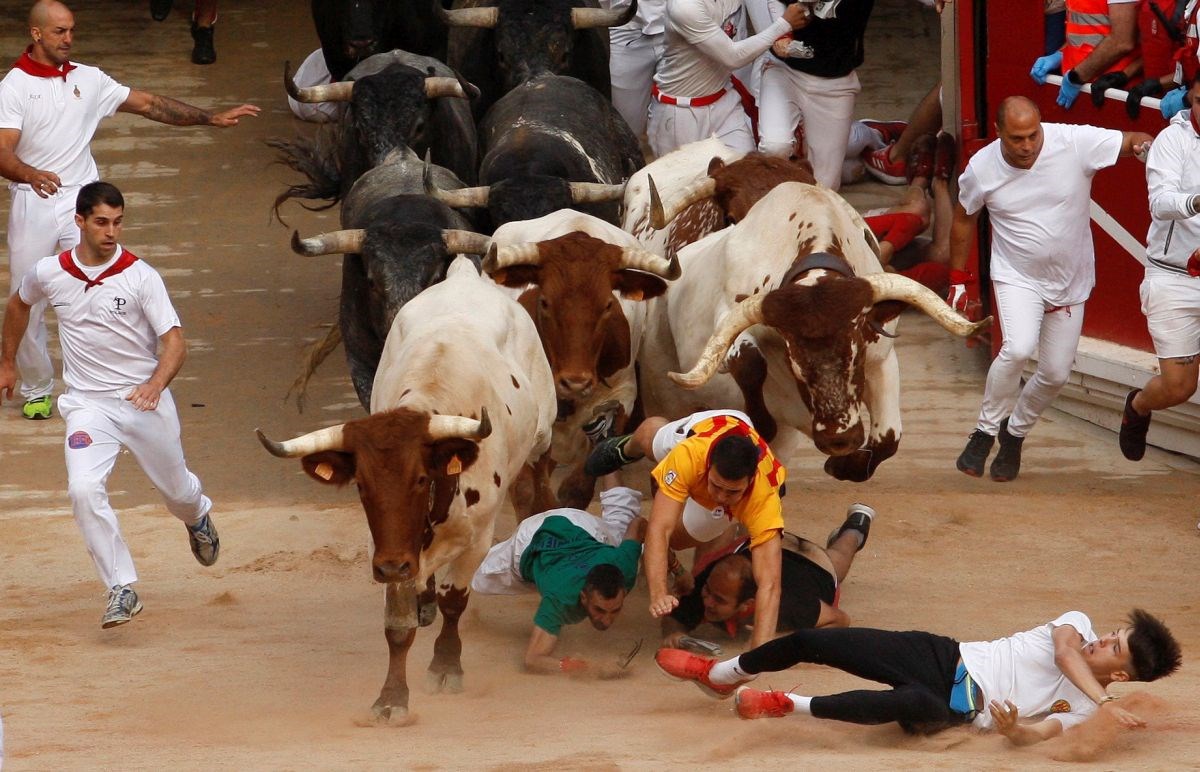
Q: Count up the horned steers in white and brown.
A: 4